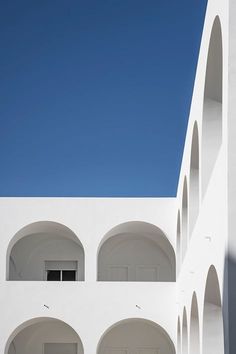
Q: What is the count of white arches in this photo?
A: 12